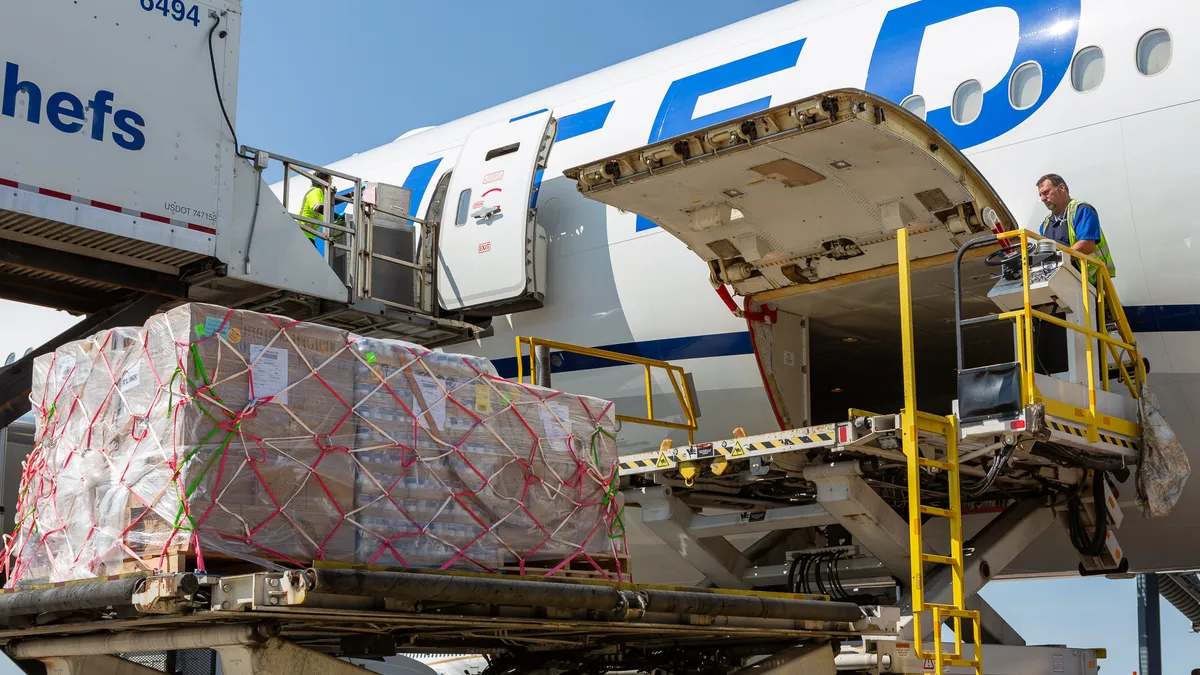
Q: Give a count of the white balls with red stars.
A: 0